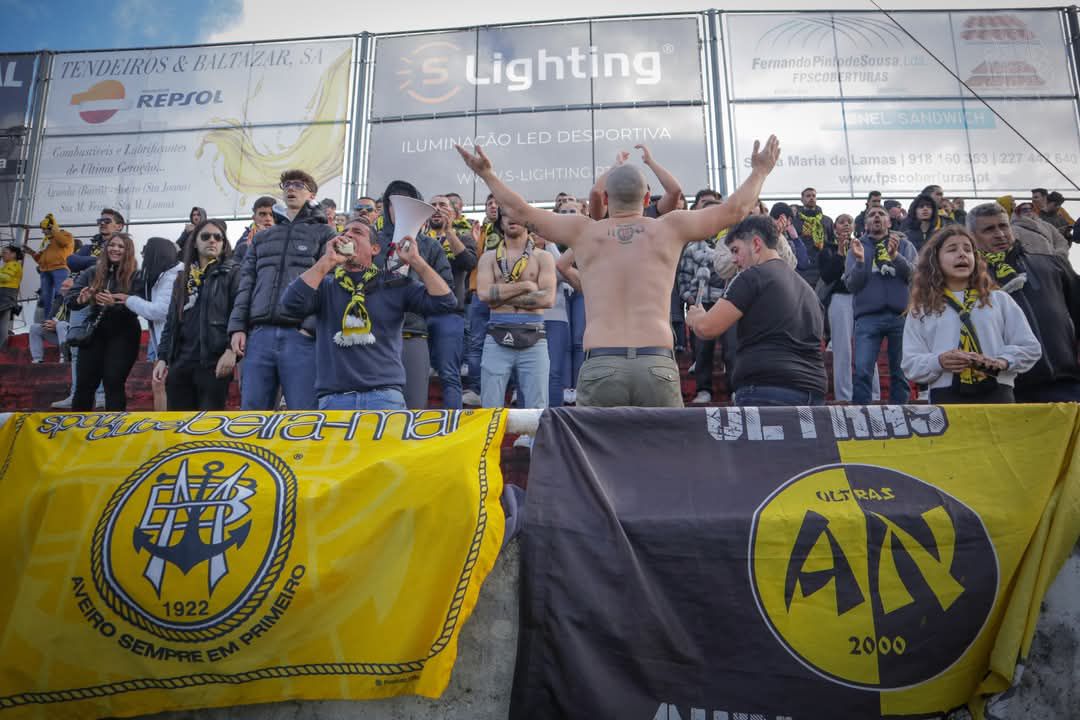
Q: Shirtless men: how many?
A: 2